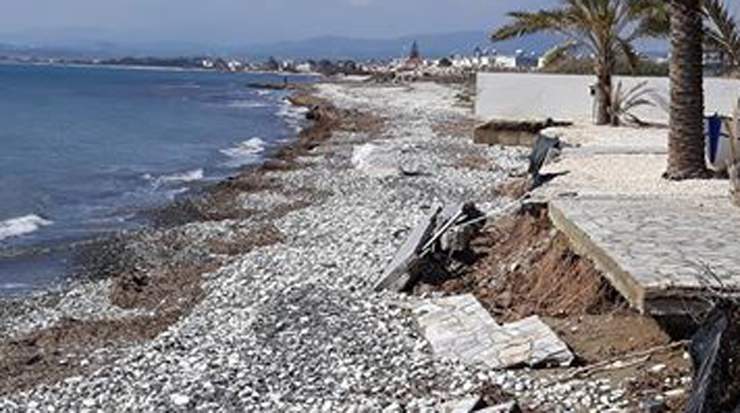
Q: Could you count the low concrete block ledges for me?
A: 1